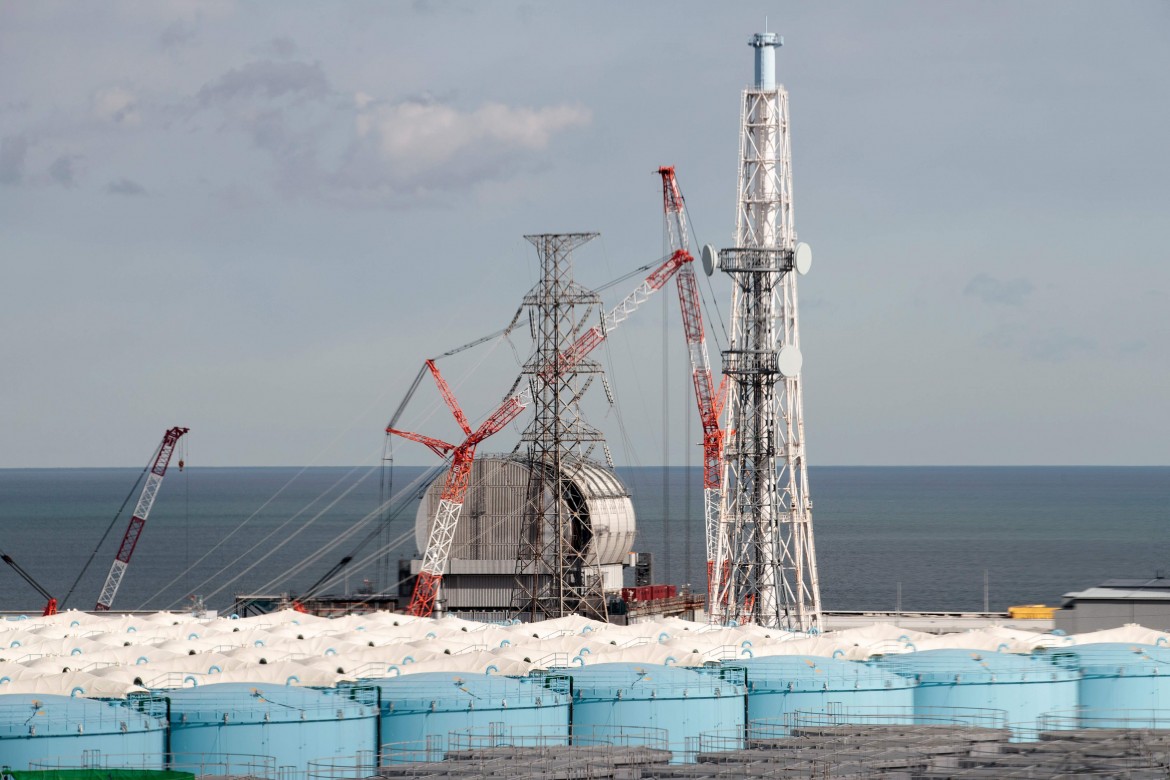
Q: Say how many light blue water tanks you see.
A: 7